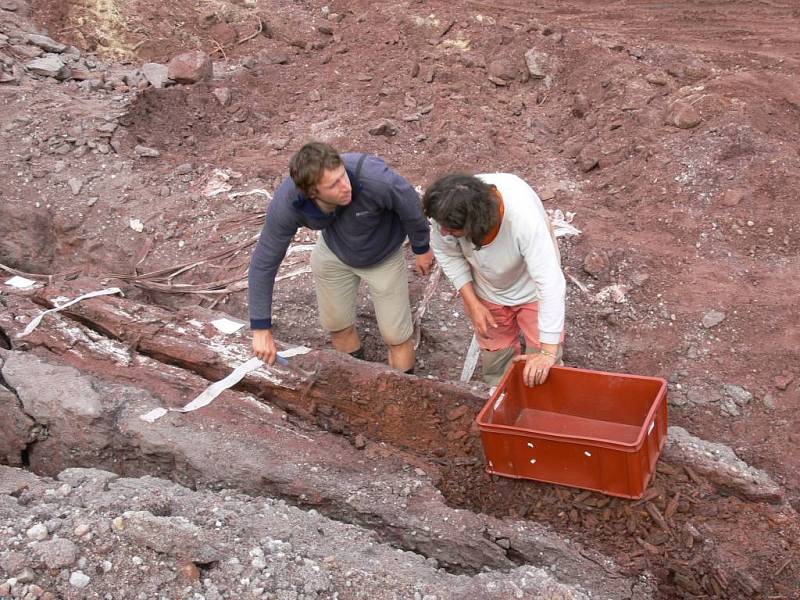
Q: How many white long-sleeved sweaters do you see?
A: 1